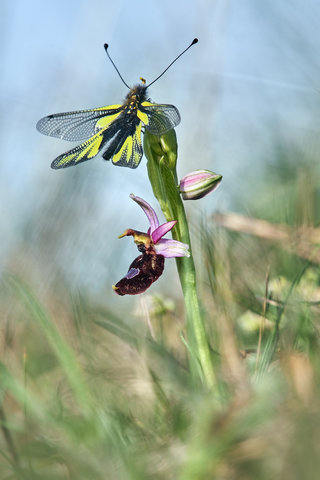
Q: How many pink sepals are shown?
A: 3